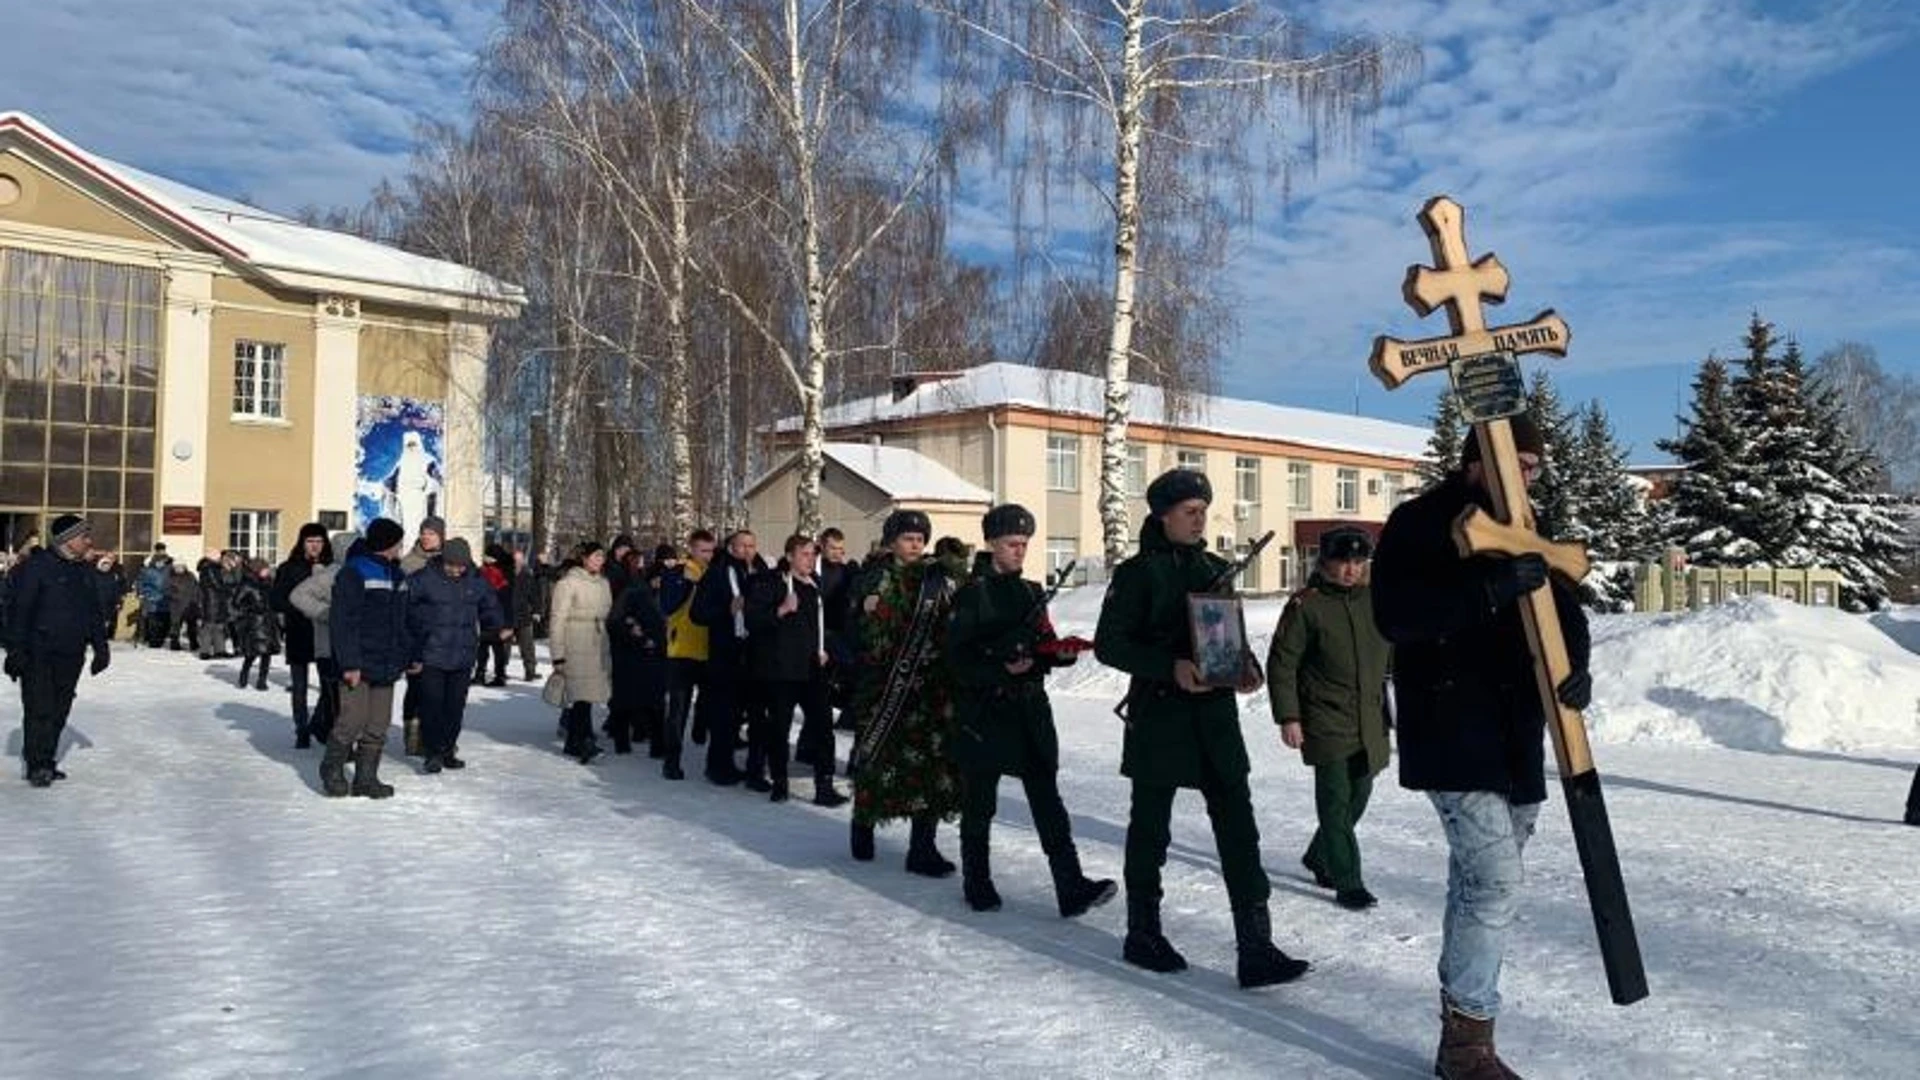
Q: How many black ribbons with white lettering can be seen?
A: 1